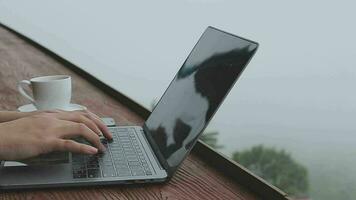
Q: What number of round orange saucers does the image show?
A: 0